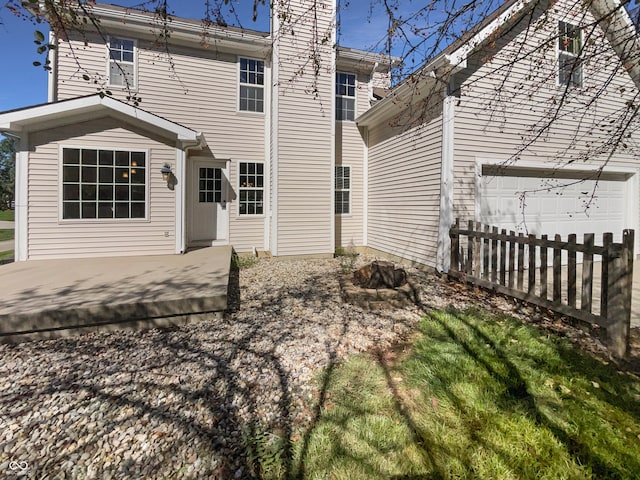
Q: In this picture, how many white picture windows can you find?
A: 1